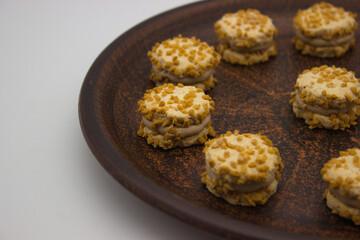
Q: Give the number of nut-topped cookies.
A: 7